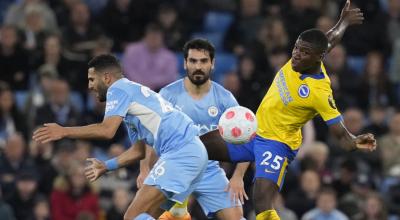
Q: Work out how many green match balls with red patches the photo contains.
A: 0